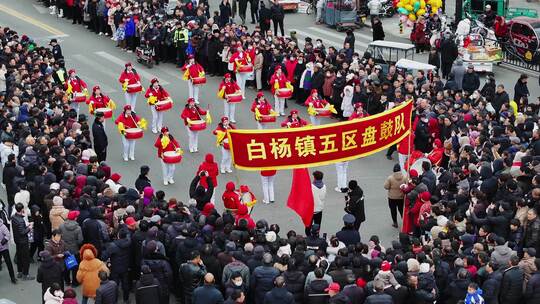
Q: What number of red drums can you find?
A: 14